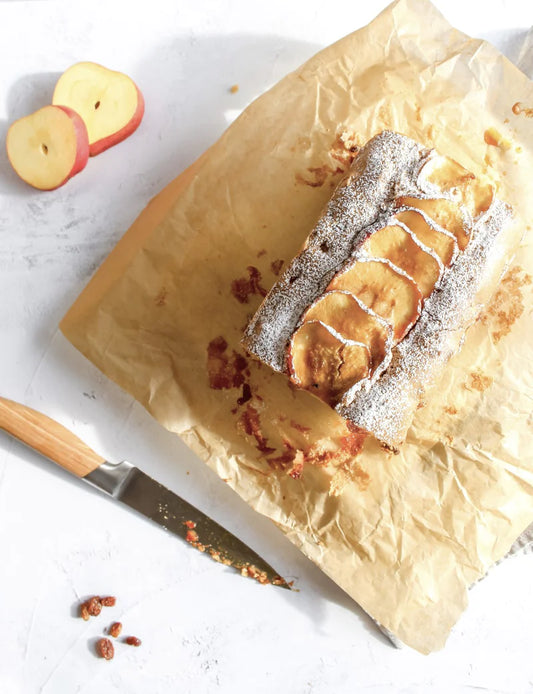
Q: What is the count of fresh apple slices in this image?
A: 2